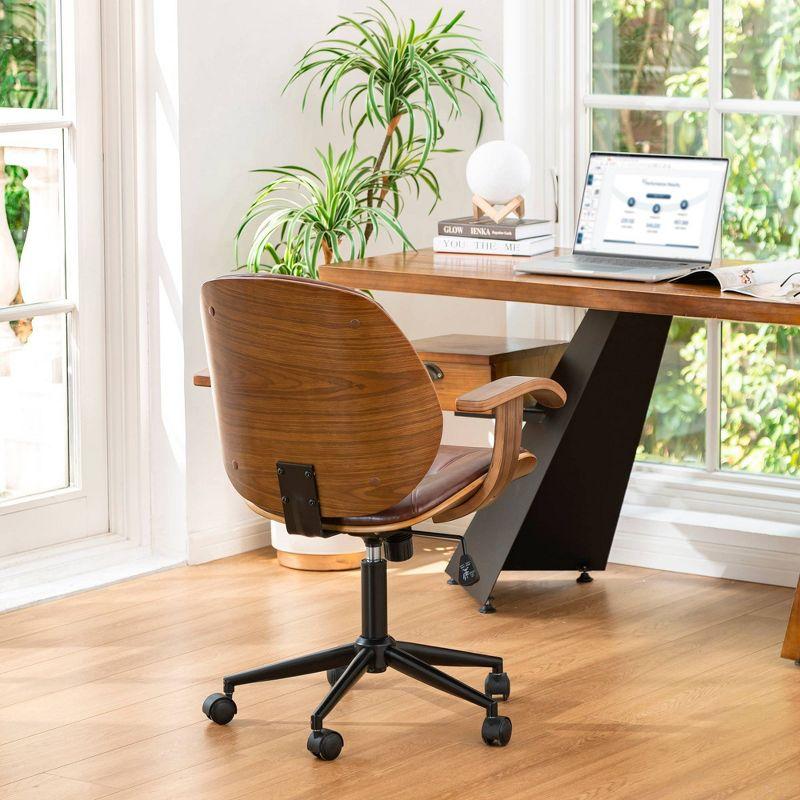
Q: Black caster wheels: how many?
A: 5